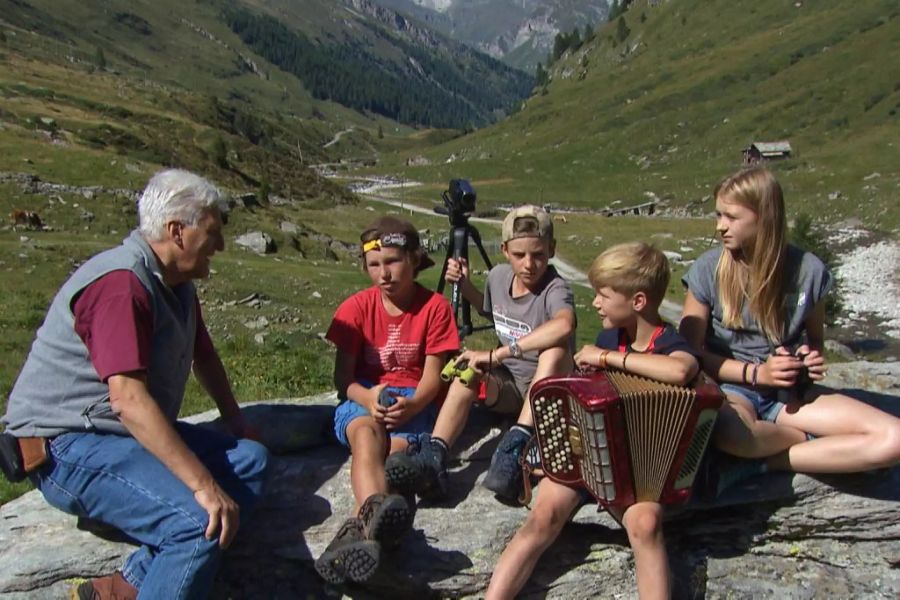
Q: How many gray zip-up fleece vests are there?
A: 1